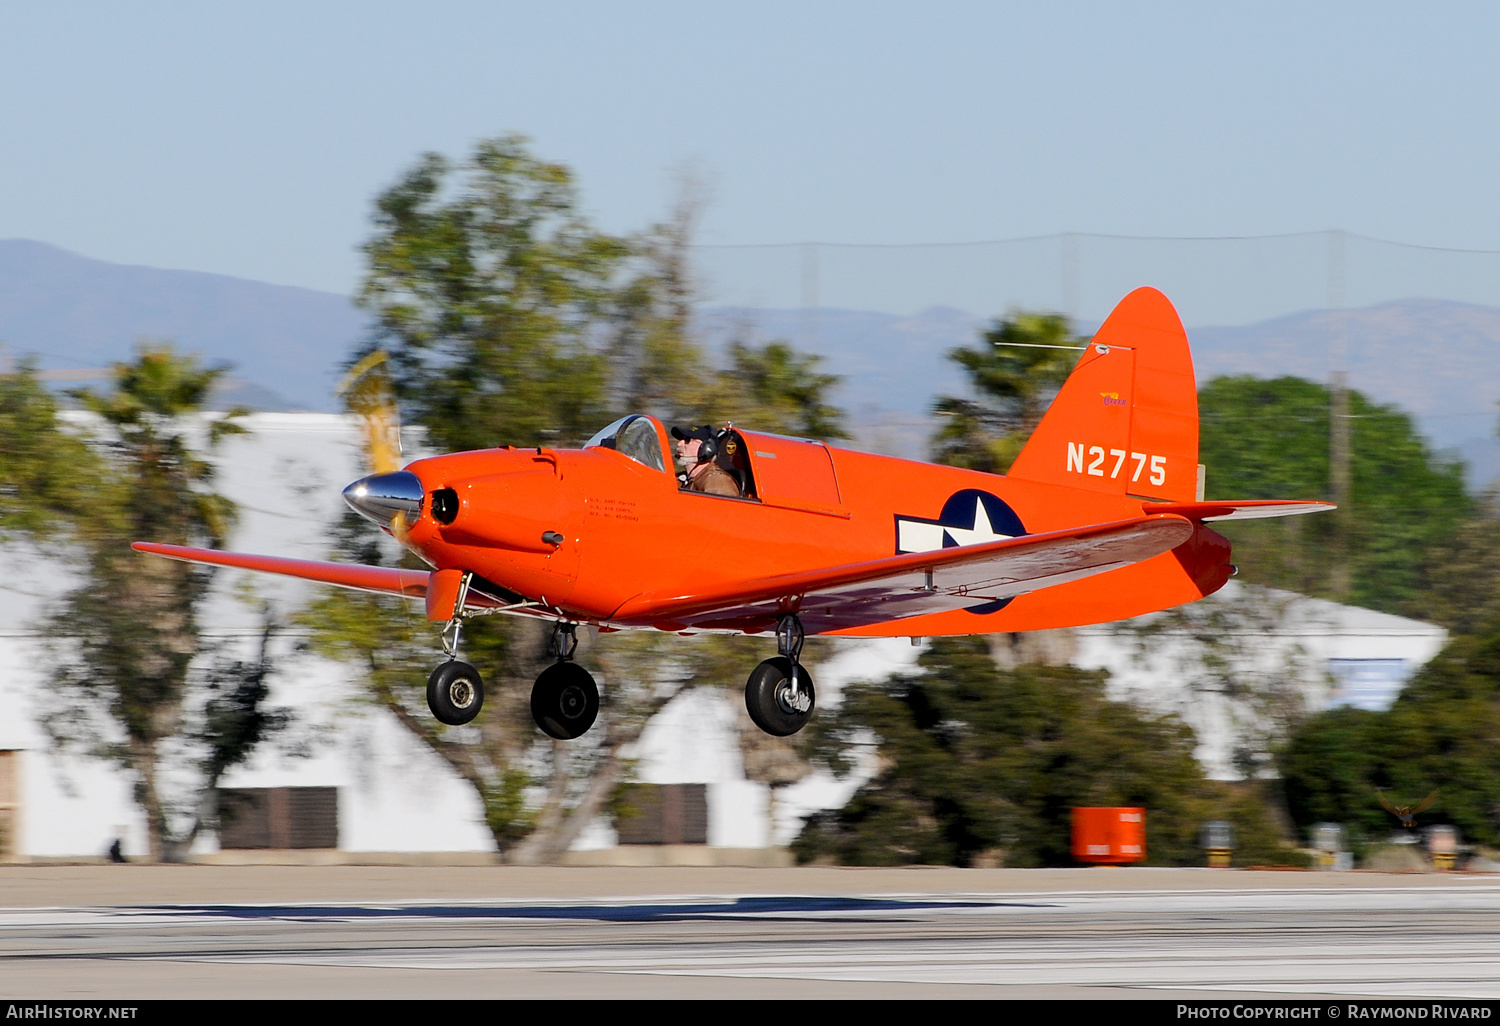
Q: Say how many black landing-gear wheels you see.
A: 3